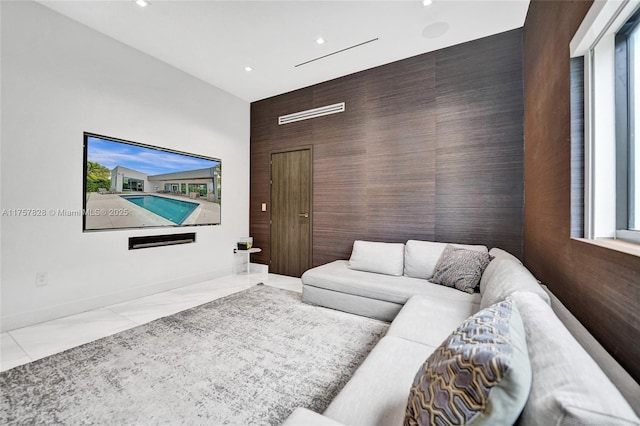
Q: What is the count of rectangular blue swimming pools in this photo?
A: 1